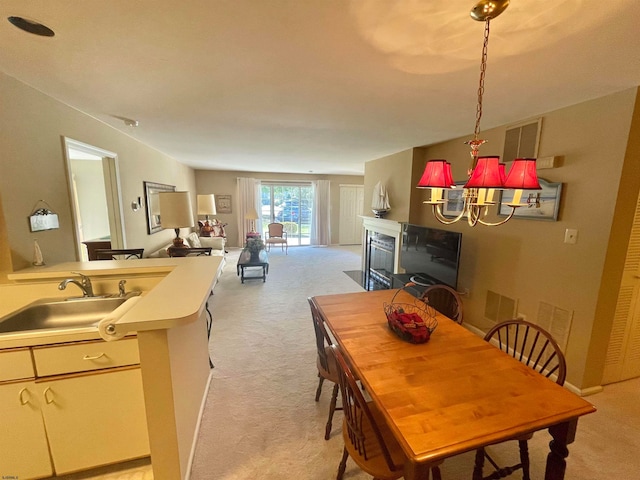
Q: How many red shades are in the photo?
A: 5